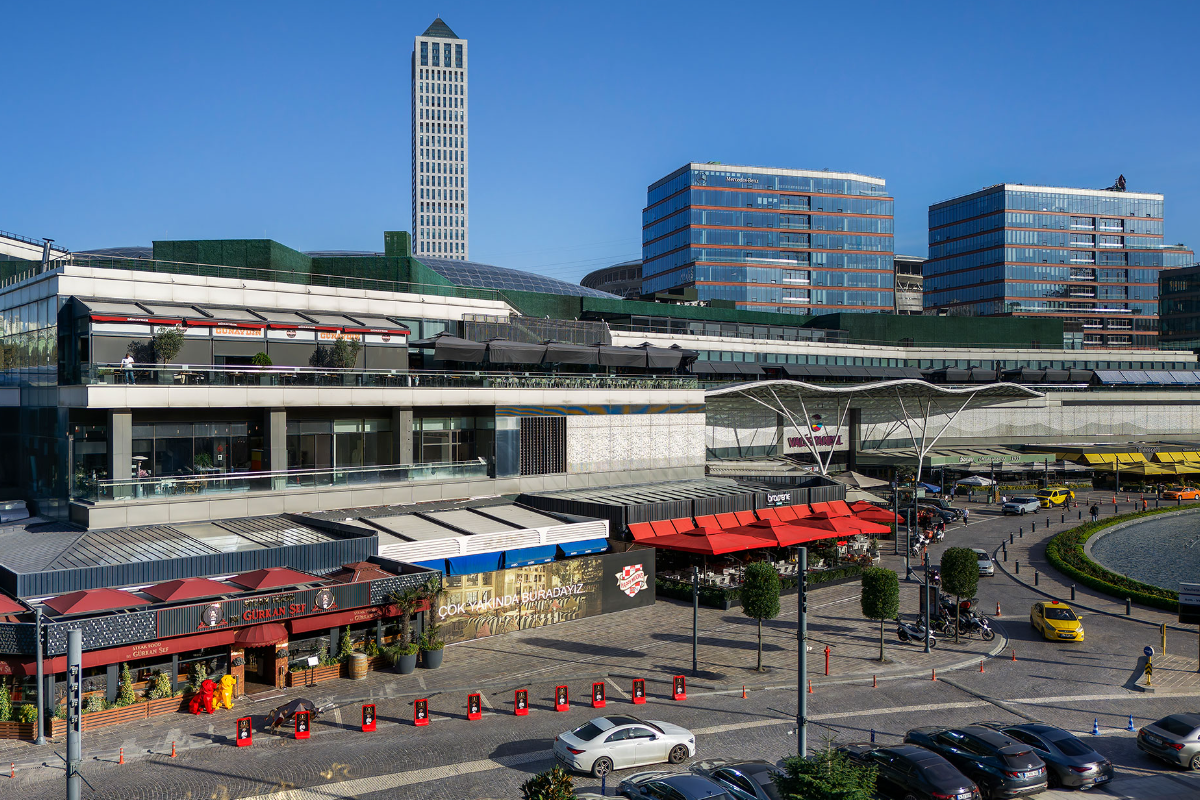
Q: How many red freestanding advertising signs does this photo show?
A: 10